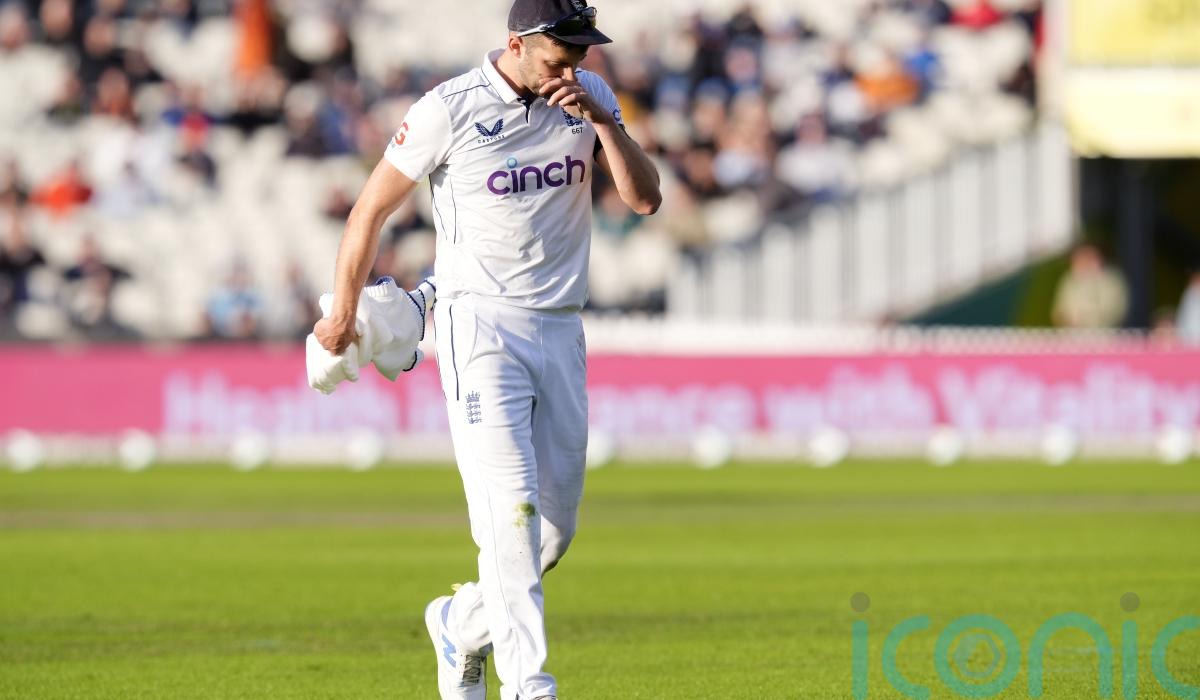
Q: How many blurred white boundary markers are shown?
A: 10